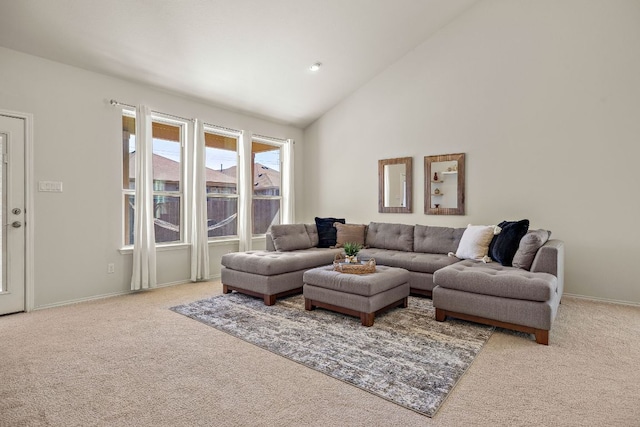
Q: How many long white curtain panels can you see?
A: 4